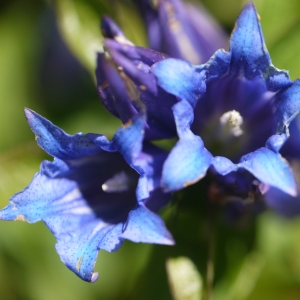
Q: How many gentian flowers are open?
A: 2